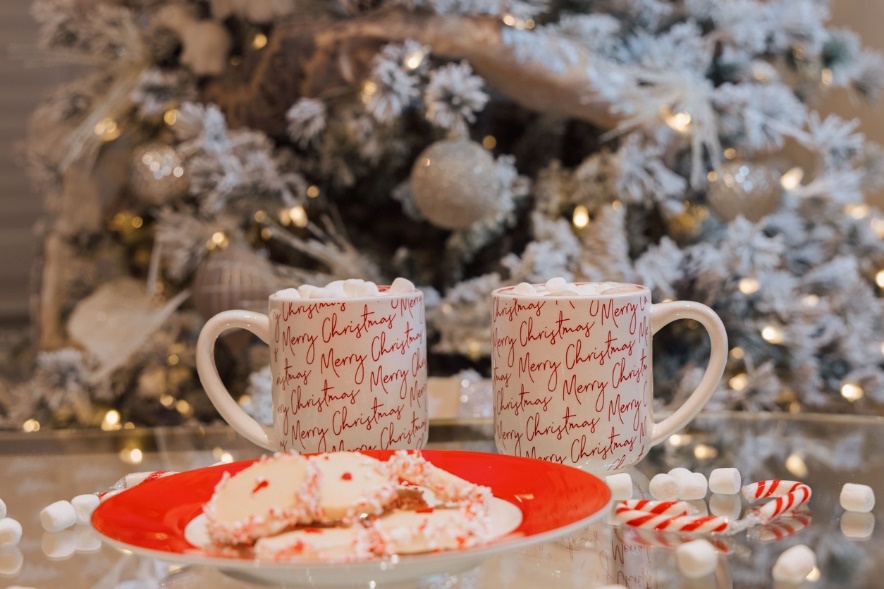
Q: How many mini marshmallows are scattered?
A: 12